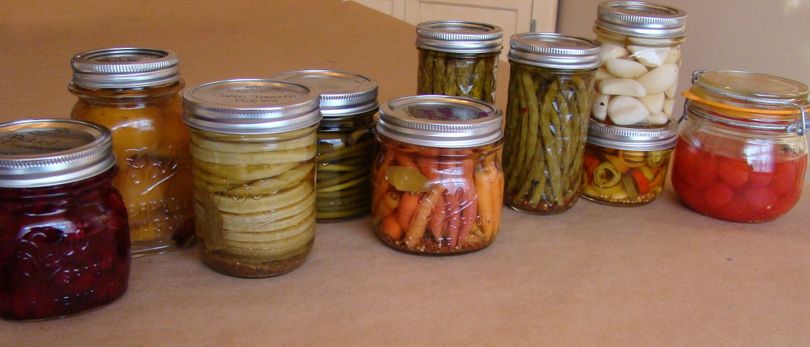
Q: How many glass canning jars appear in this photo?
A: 10